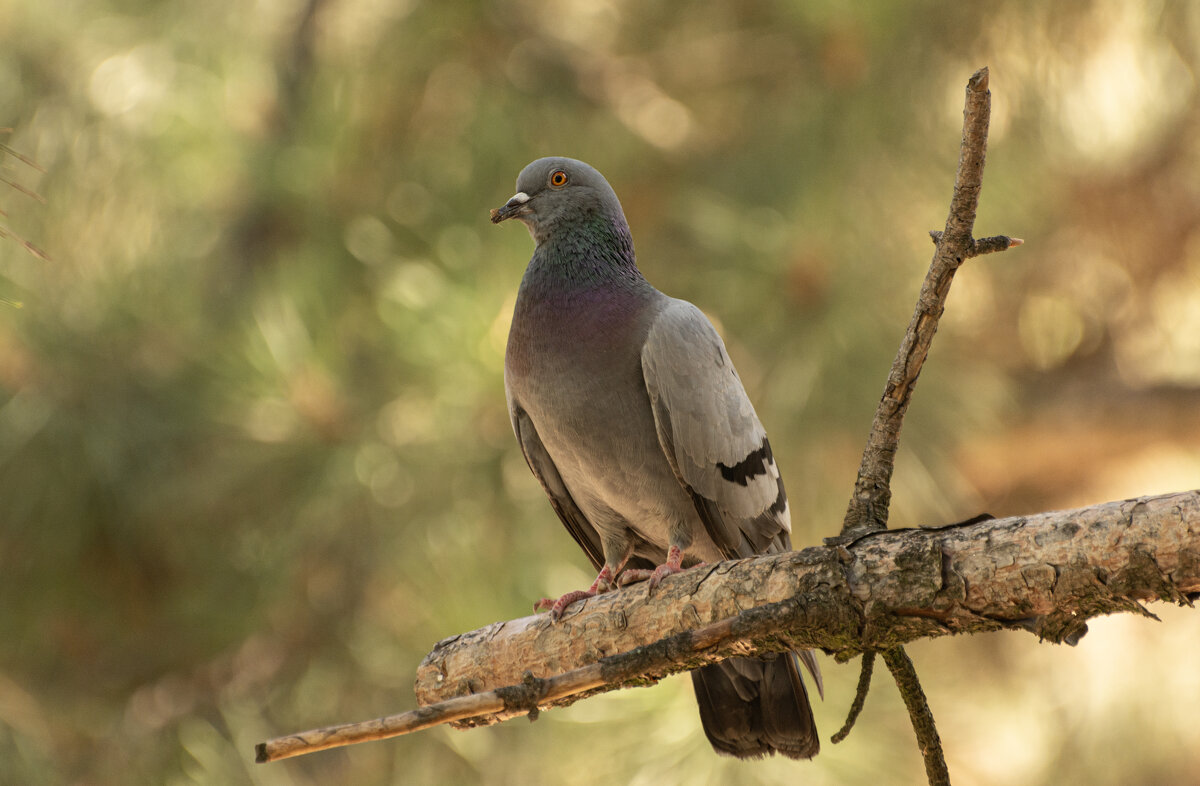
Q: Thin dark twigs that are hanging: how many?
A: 2